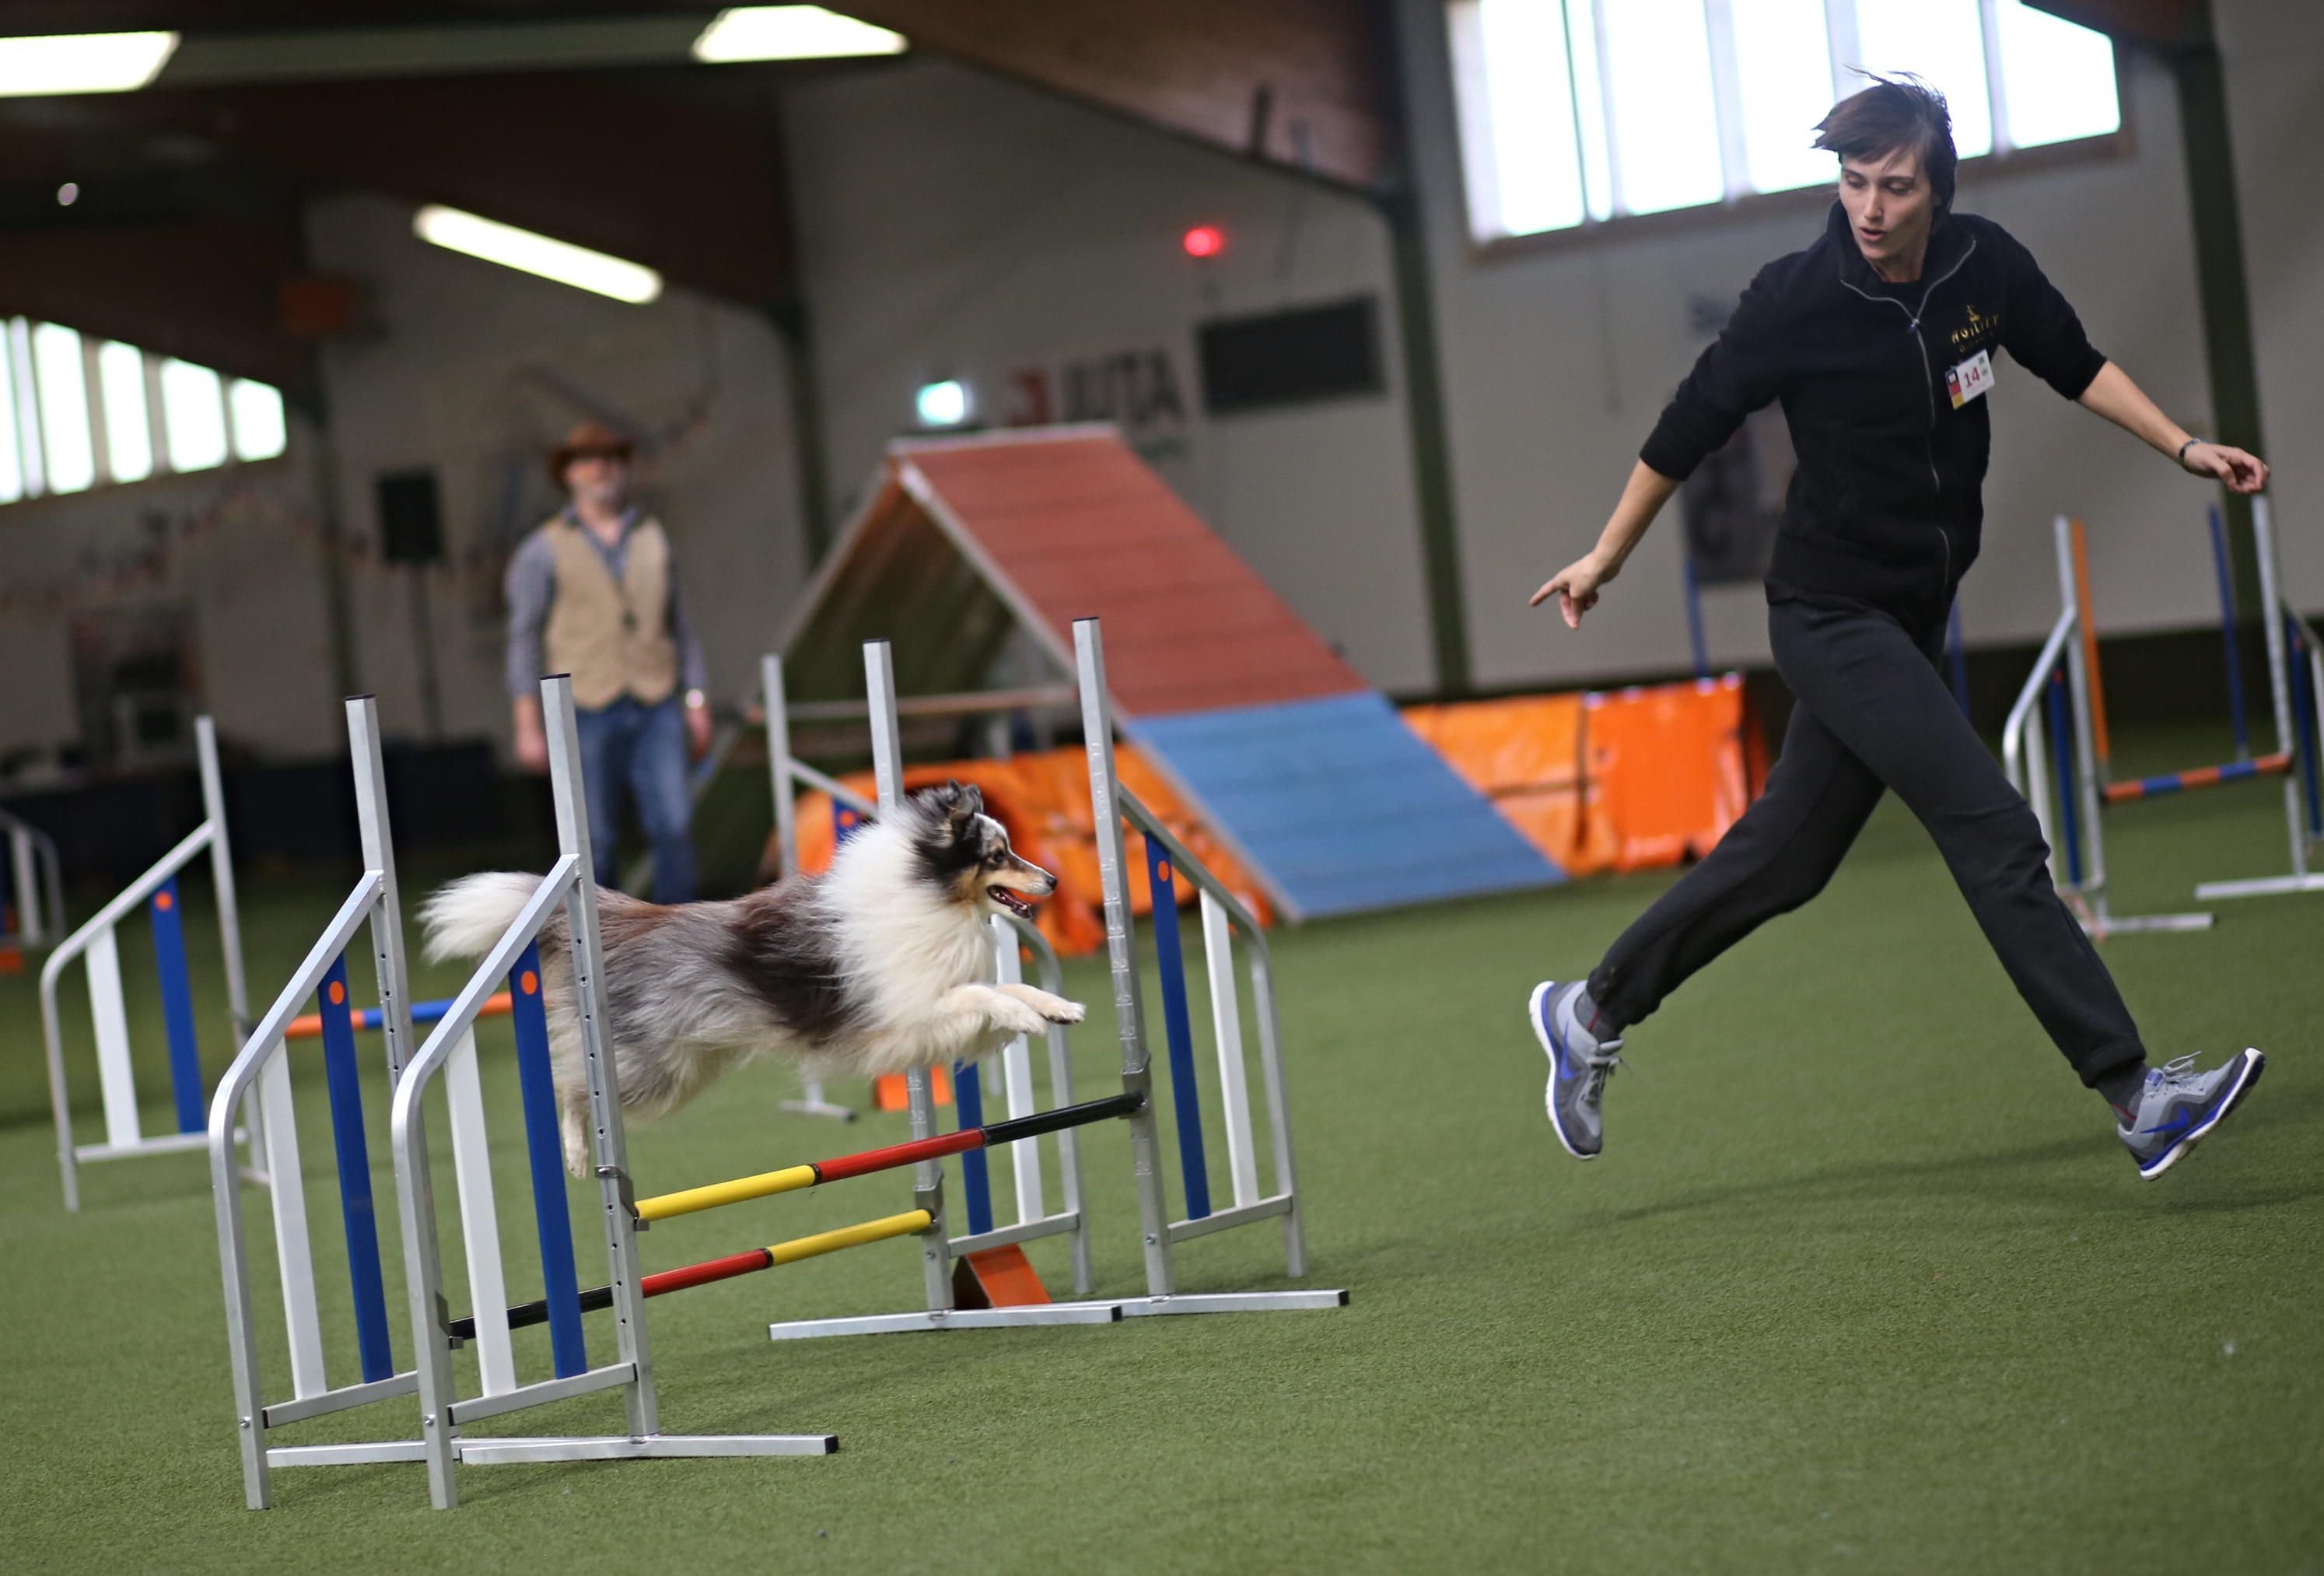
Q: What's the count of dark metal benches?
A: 0